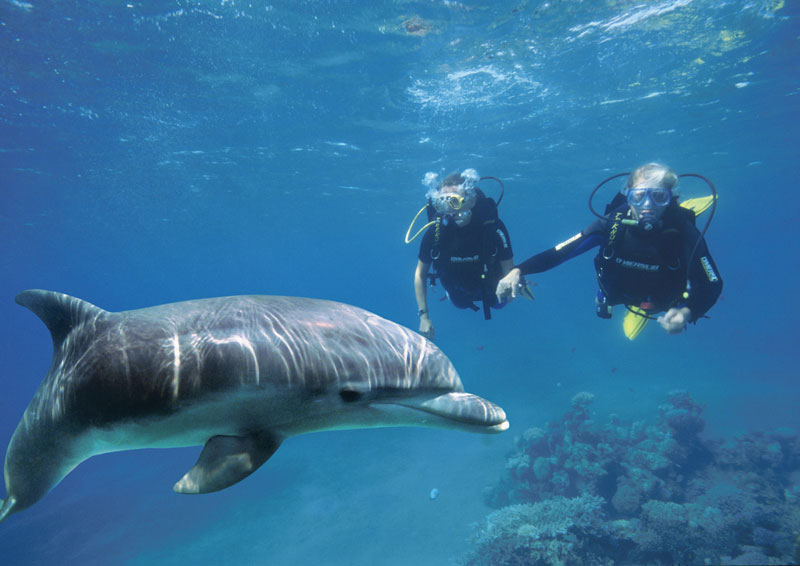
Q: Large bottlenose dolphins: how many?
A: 1